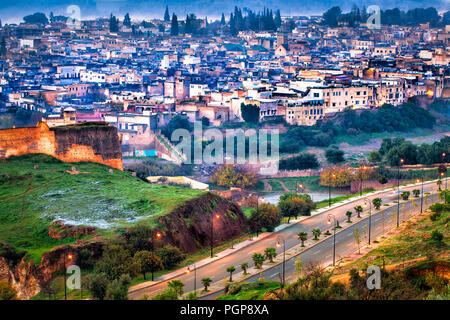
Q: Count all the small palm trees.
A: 14